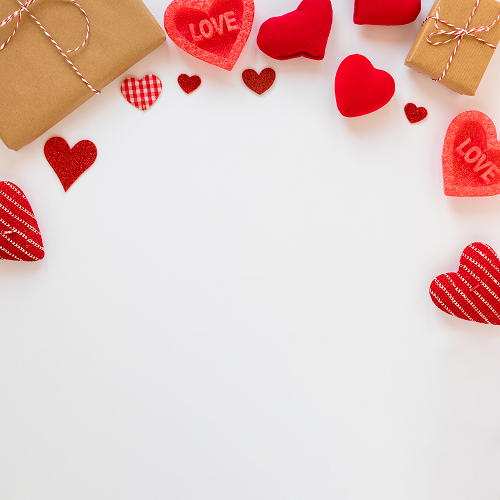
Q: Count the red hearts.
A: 12